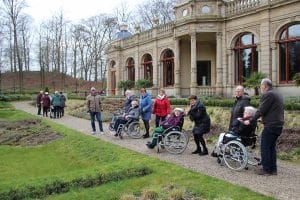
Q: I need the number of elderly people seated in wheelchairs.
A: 3